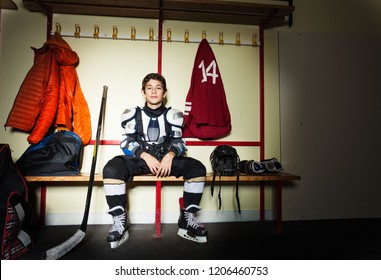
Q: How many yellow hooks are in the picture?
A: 12